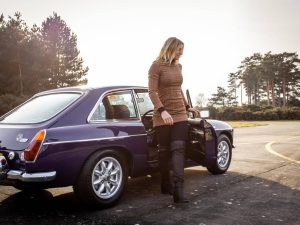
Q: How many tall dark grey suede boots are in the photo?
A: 2